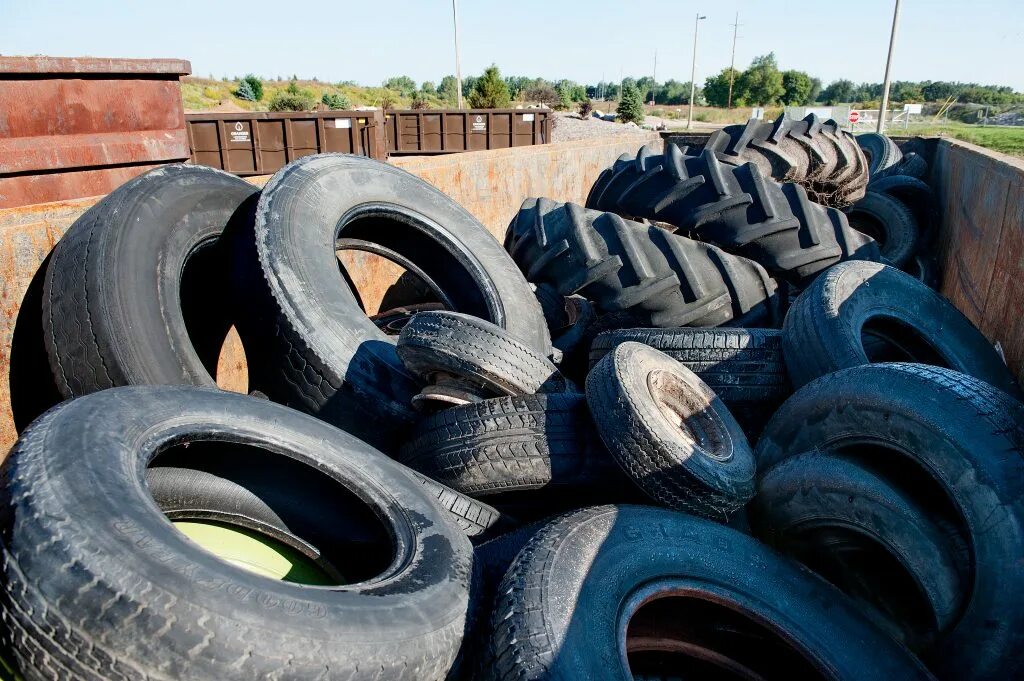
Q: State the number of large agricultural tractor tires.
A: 3